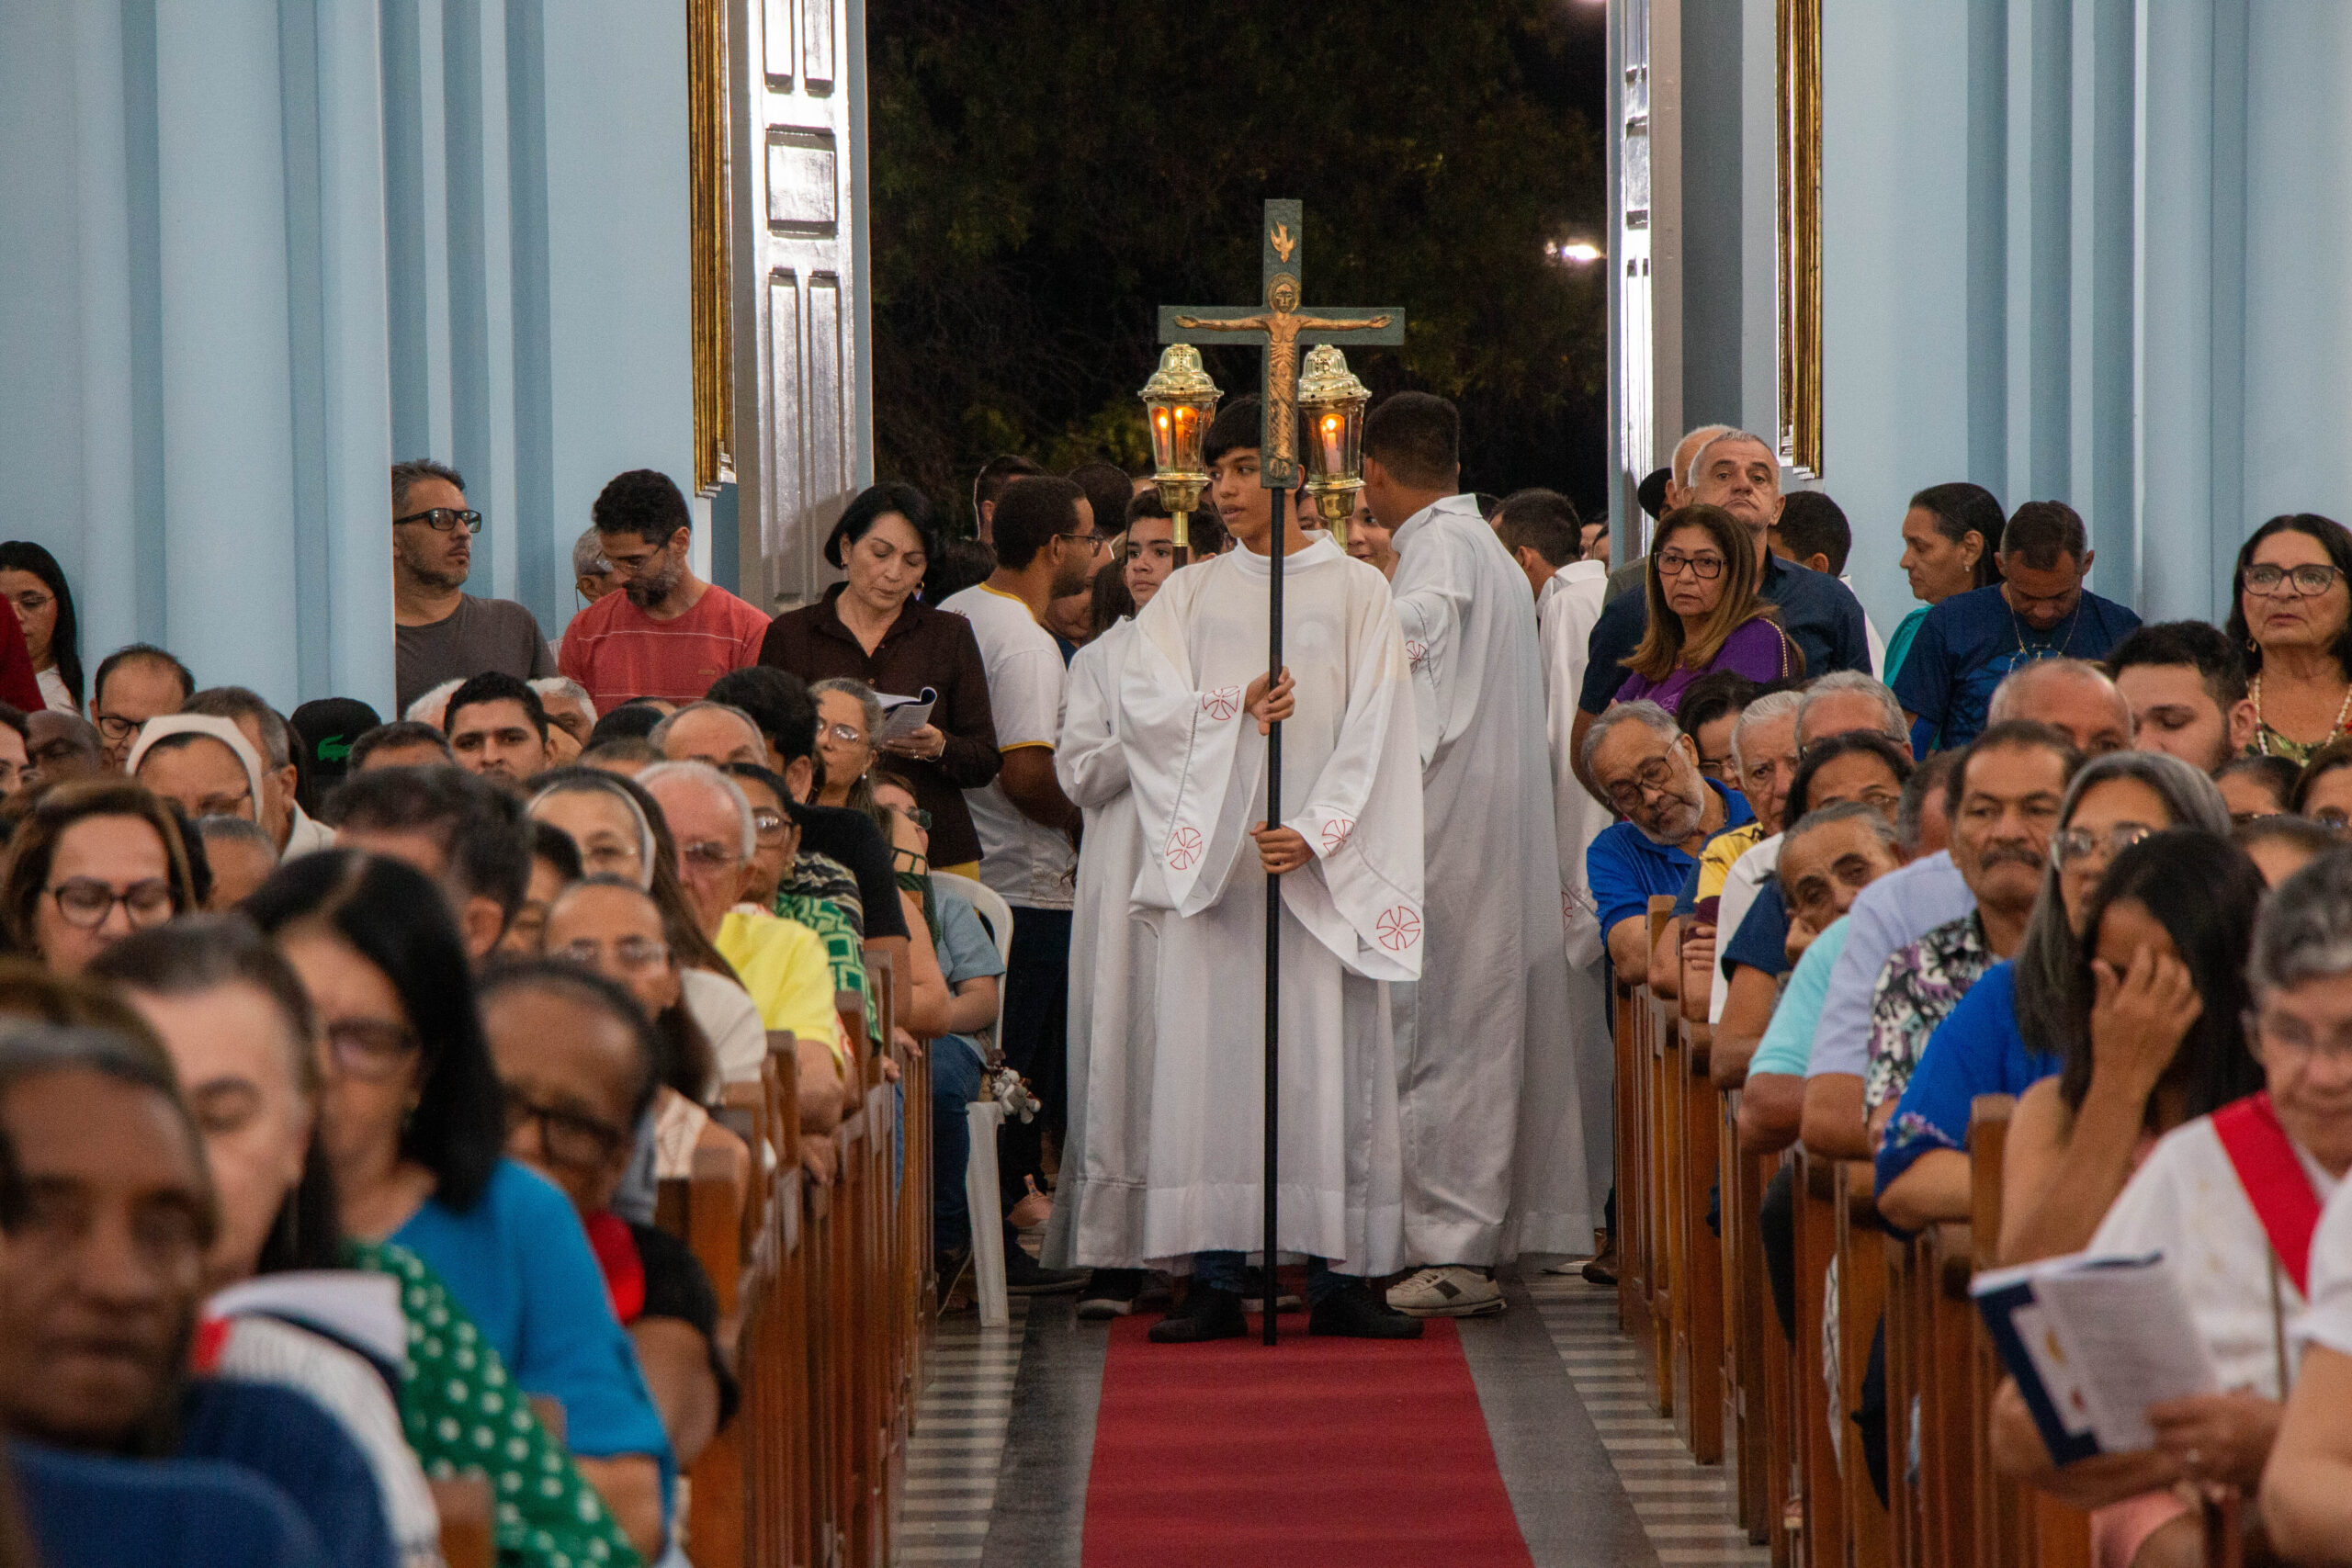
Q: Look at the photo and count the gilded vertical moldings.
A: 2